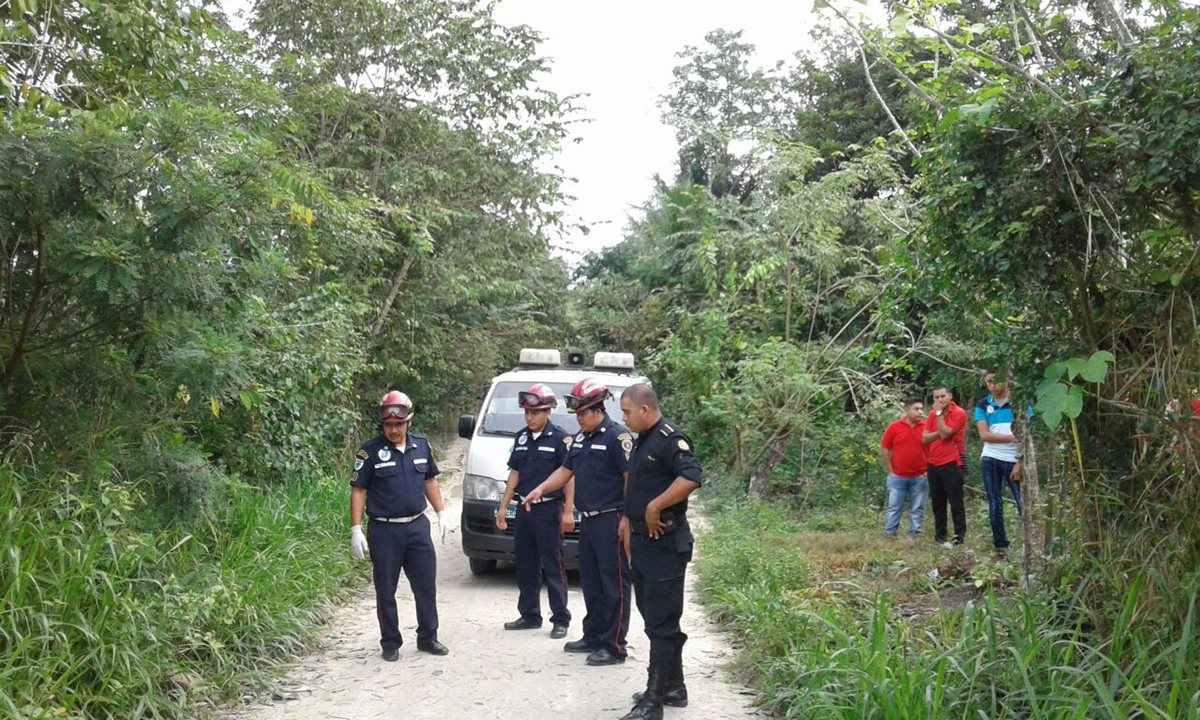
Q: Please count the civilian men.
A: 3